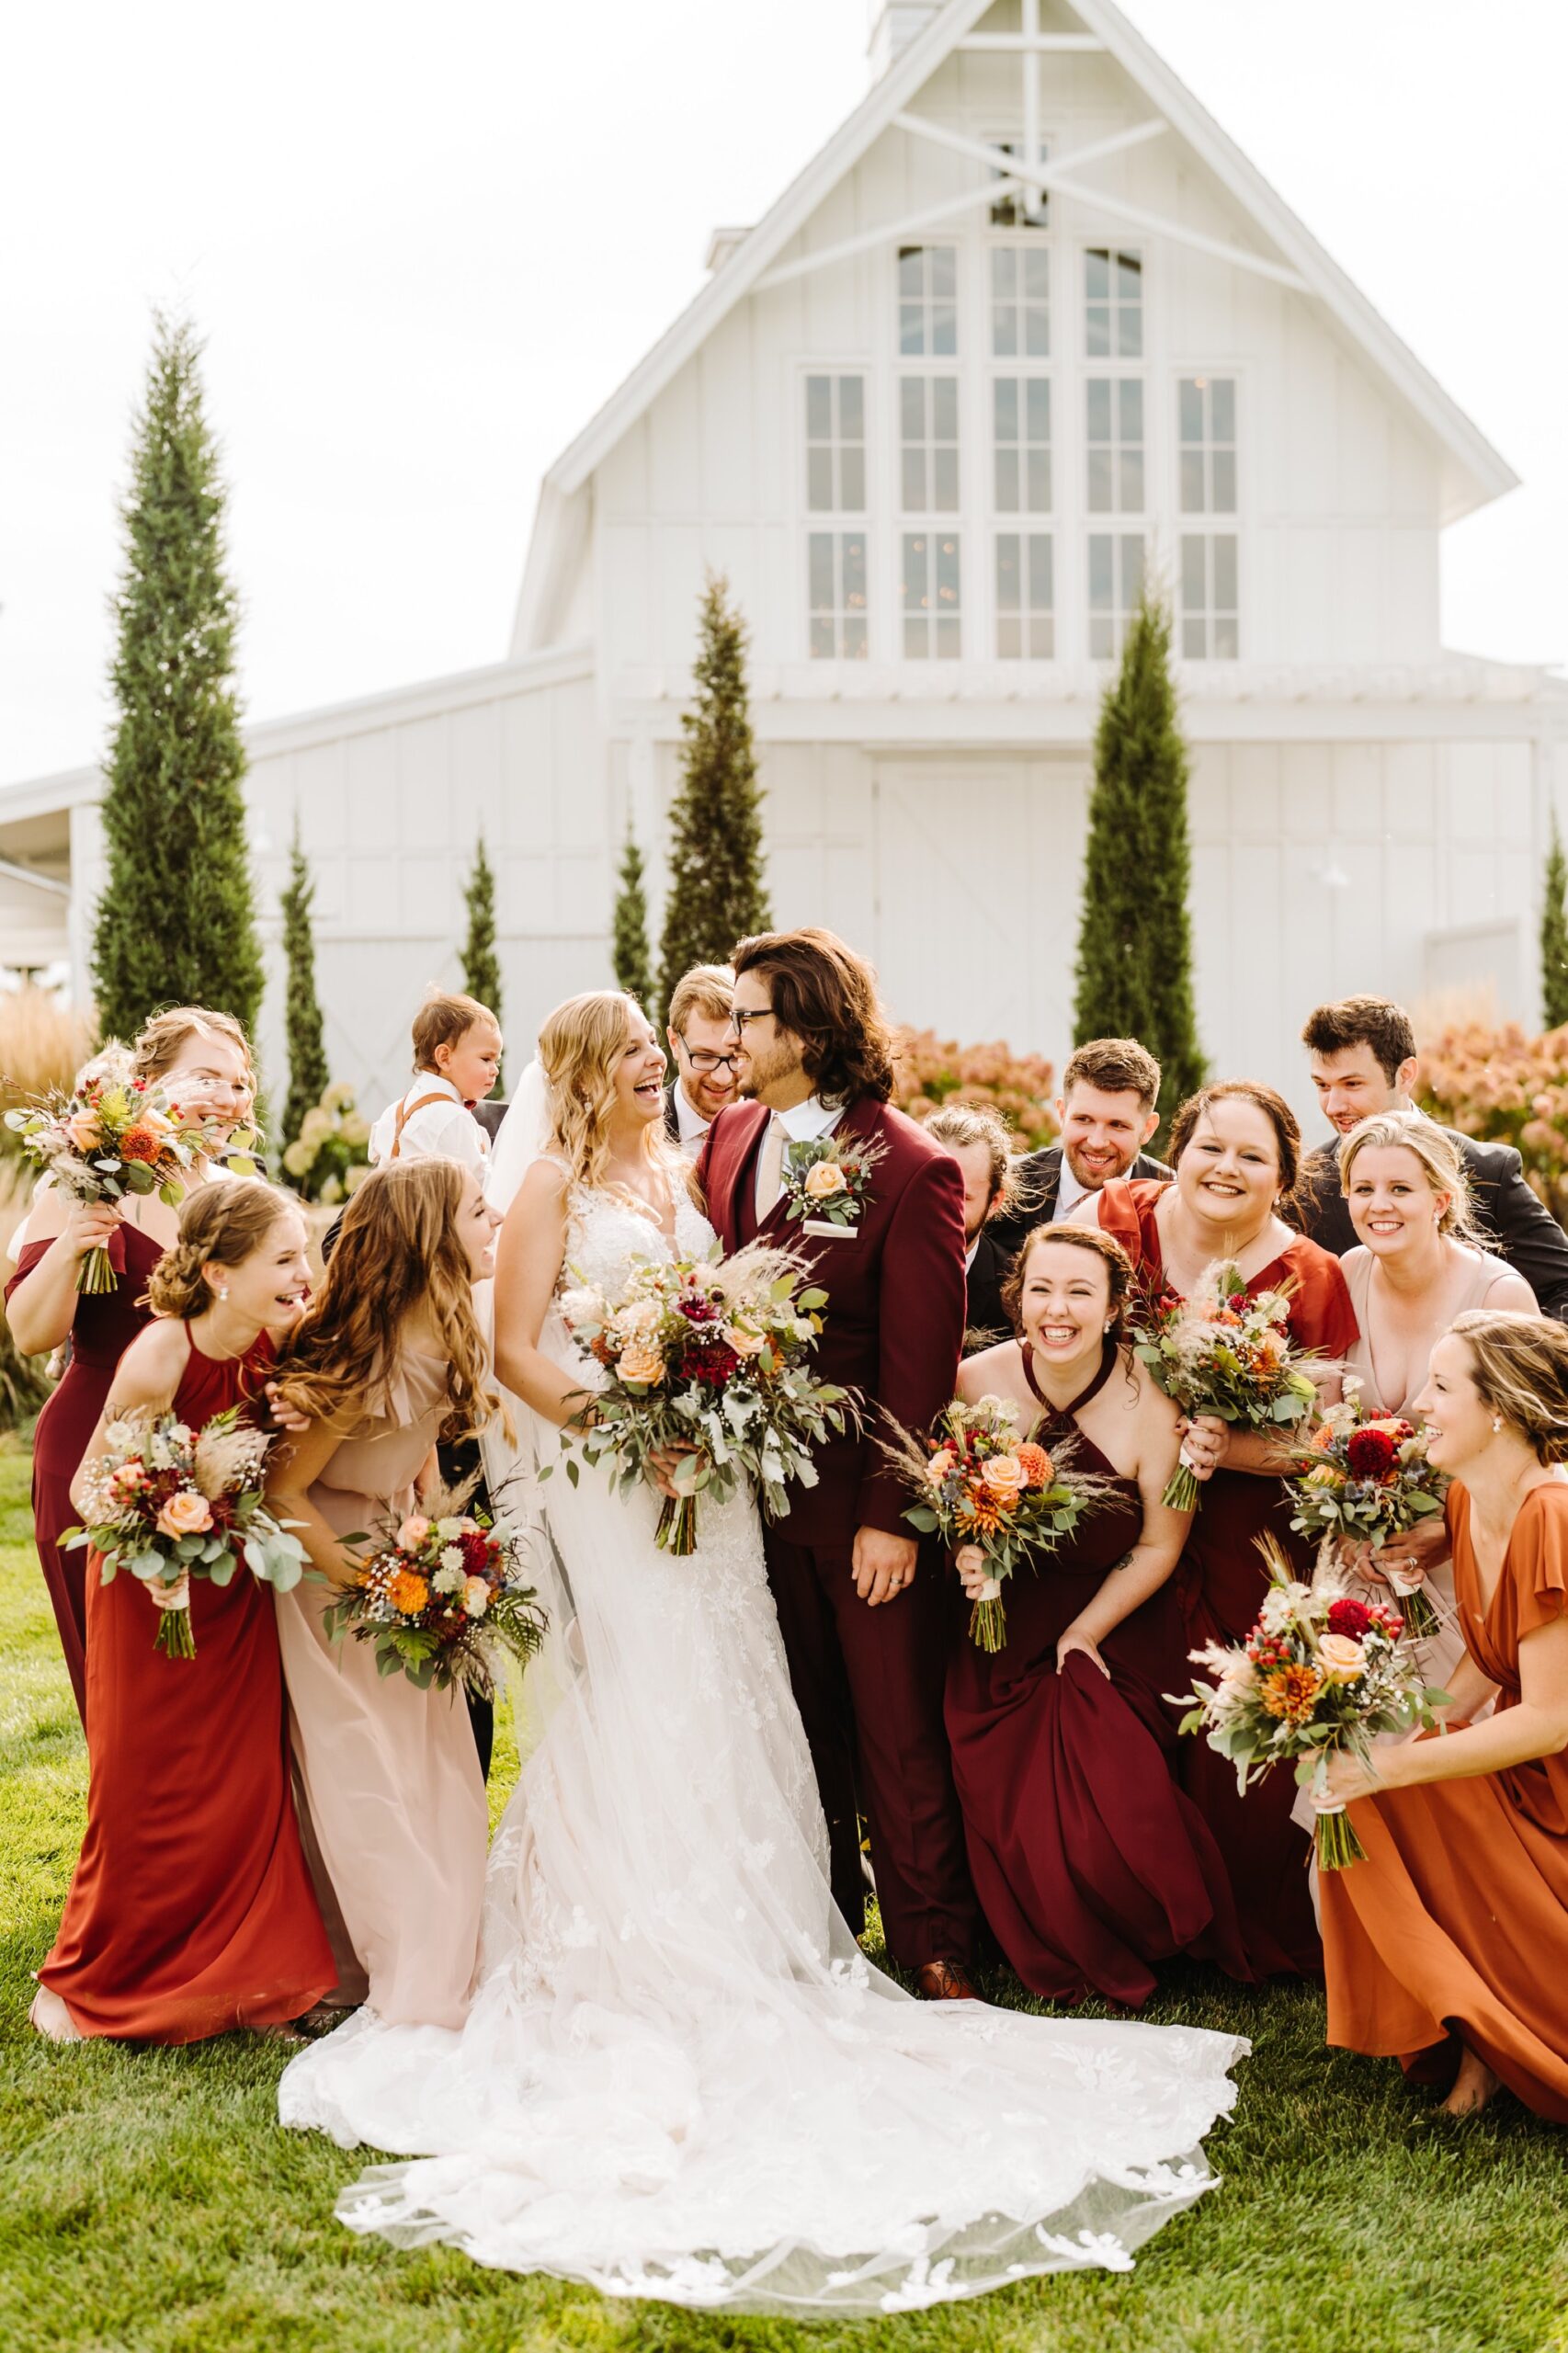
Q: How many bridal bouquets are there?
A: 8